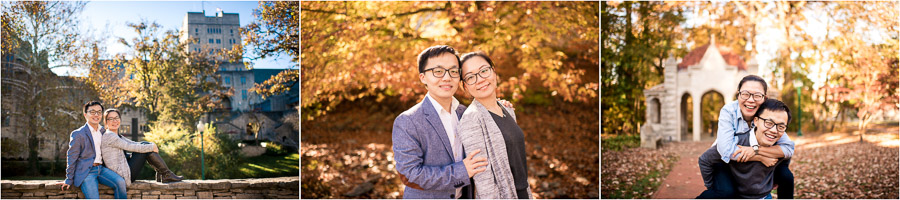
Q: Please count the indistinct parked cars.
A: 0